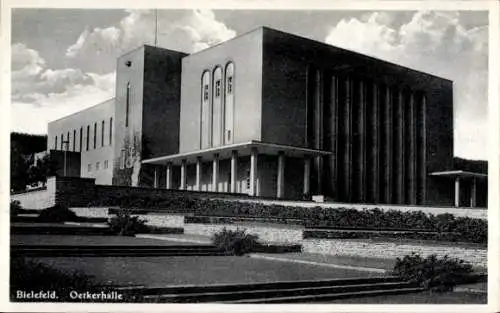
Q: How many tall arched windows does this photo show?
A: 3